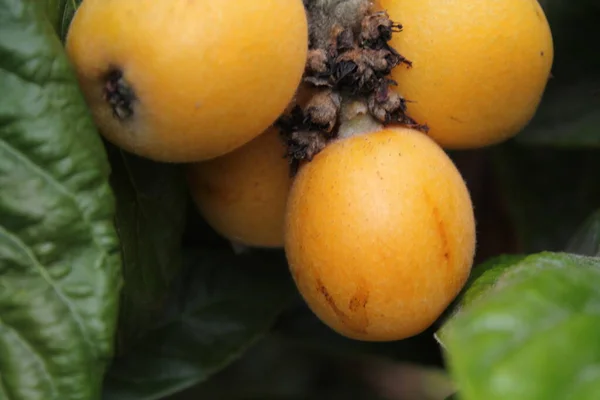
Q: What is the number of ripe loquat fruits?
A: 4